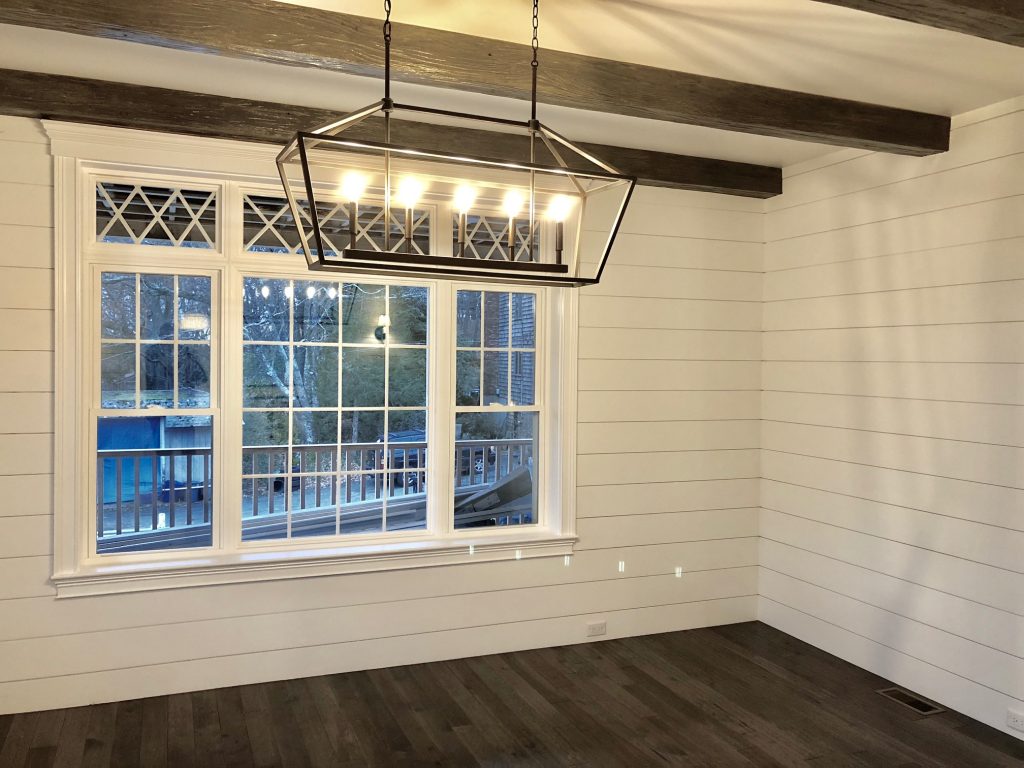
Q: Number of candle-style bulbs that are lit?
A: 5